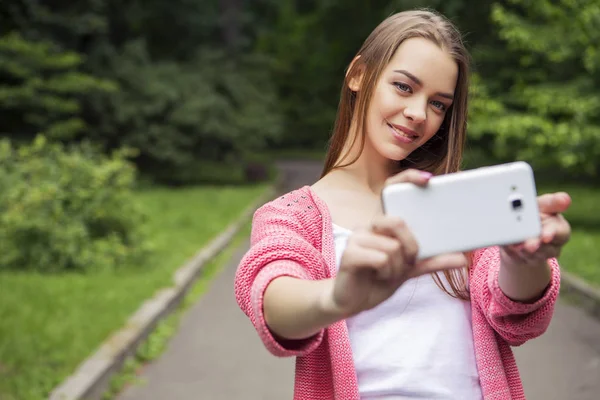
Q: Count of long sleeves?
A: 2